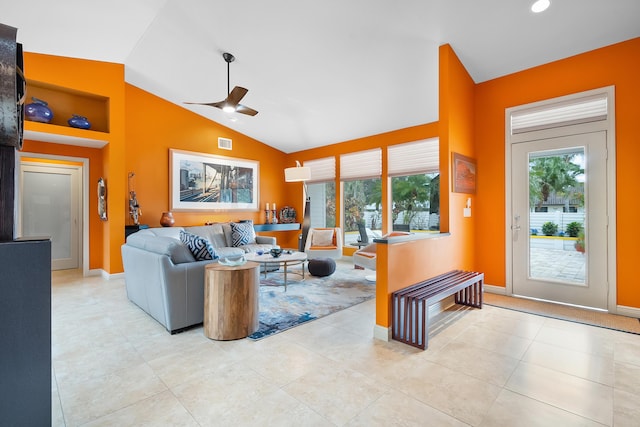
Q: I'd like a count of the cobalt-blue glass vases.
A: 2